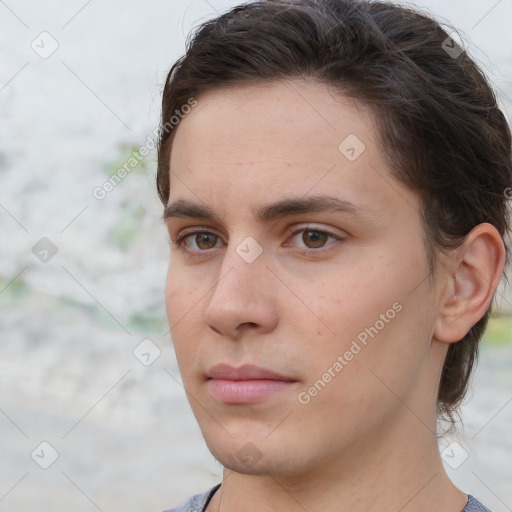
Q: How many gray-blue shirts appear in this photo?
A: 1